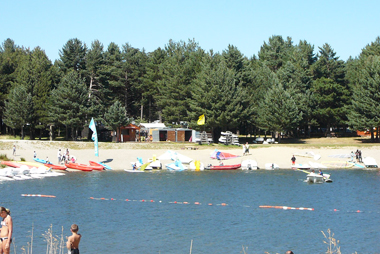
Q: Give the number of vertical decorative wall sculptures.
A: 0